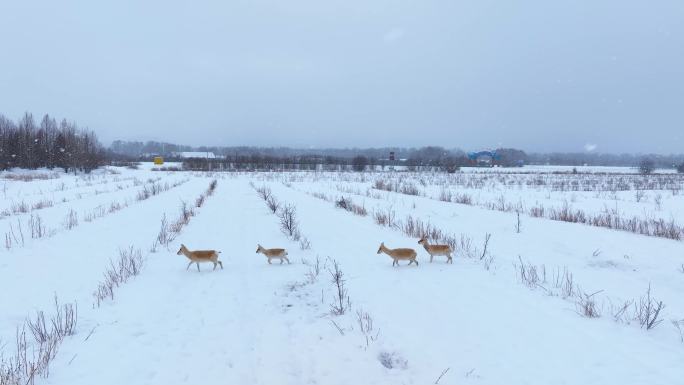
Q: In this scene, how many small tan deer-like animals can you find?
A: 4